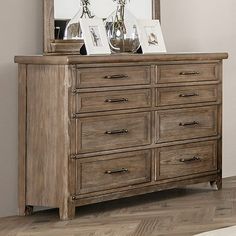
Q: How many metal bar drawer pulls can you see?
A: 8